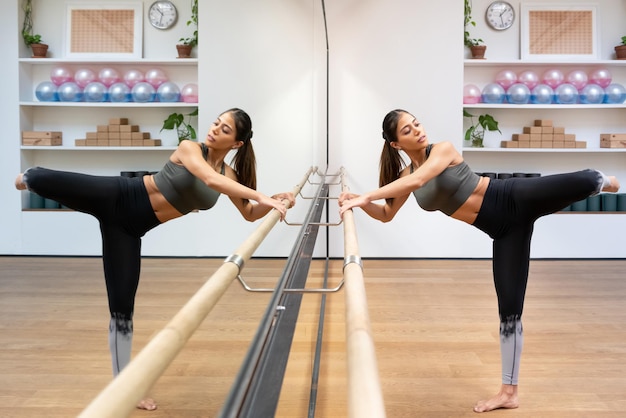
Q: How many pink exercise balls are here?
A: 12